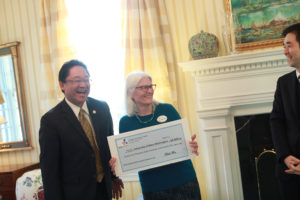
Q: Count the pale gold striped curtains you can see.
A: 2